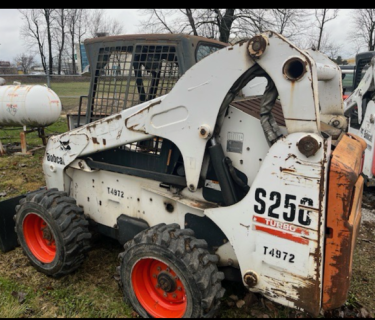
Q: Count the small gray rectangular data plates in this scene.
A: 1